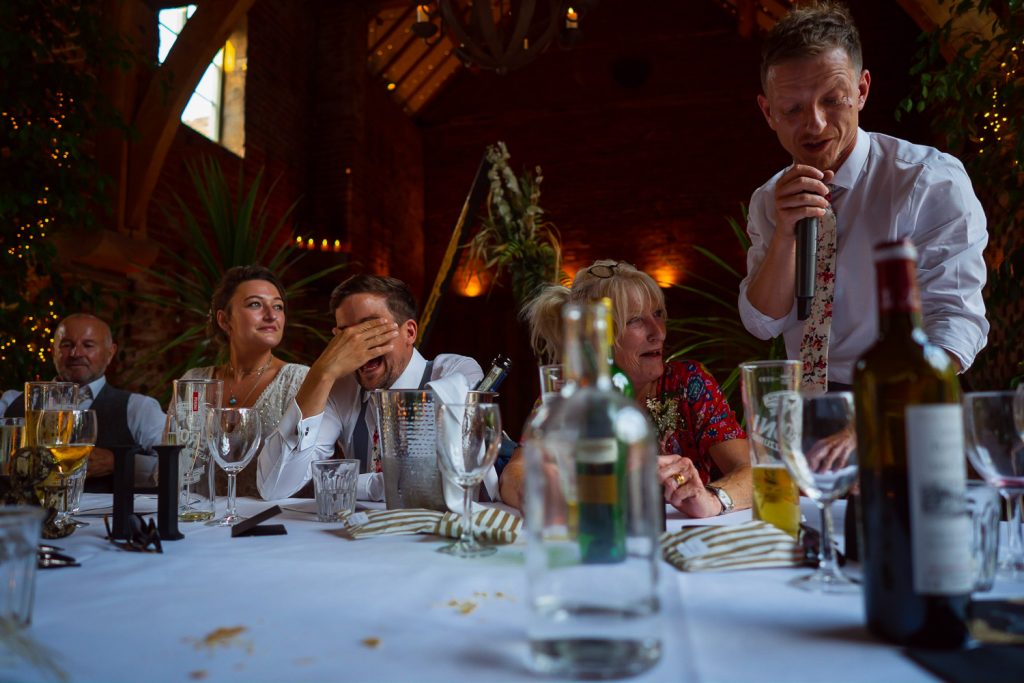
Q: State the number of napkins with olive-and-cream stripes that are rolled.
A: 2